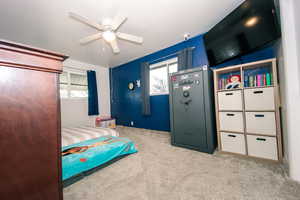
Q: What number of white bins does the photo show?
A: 6